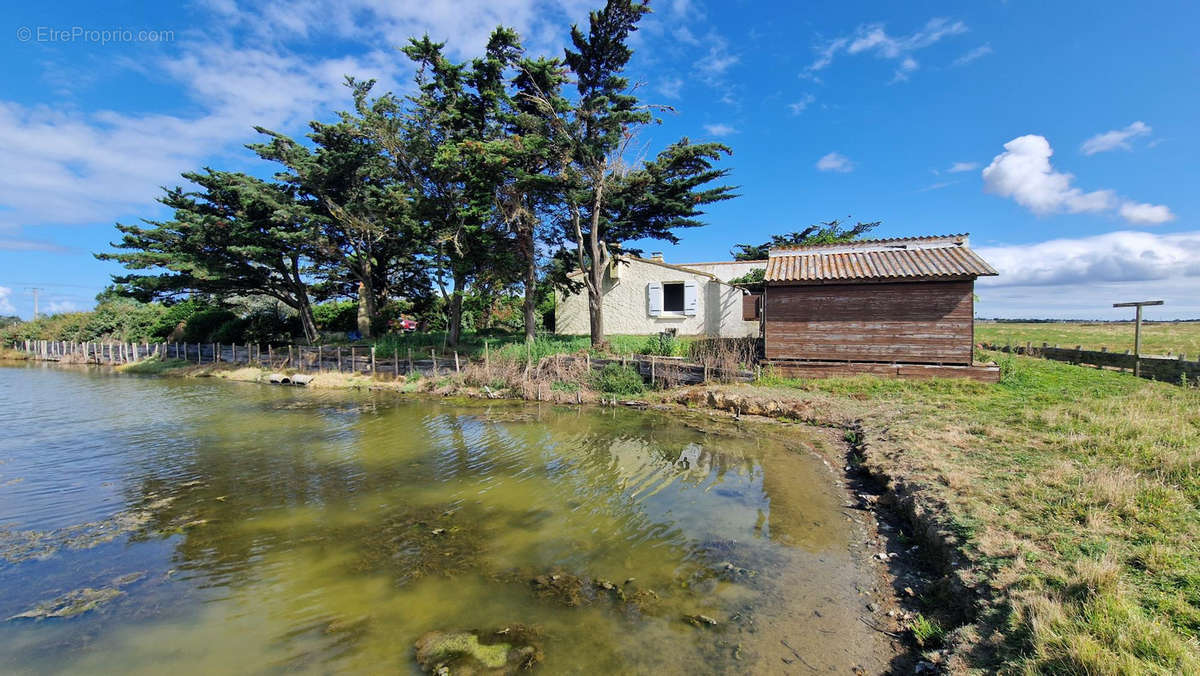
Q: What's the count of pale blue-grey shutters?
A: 2